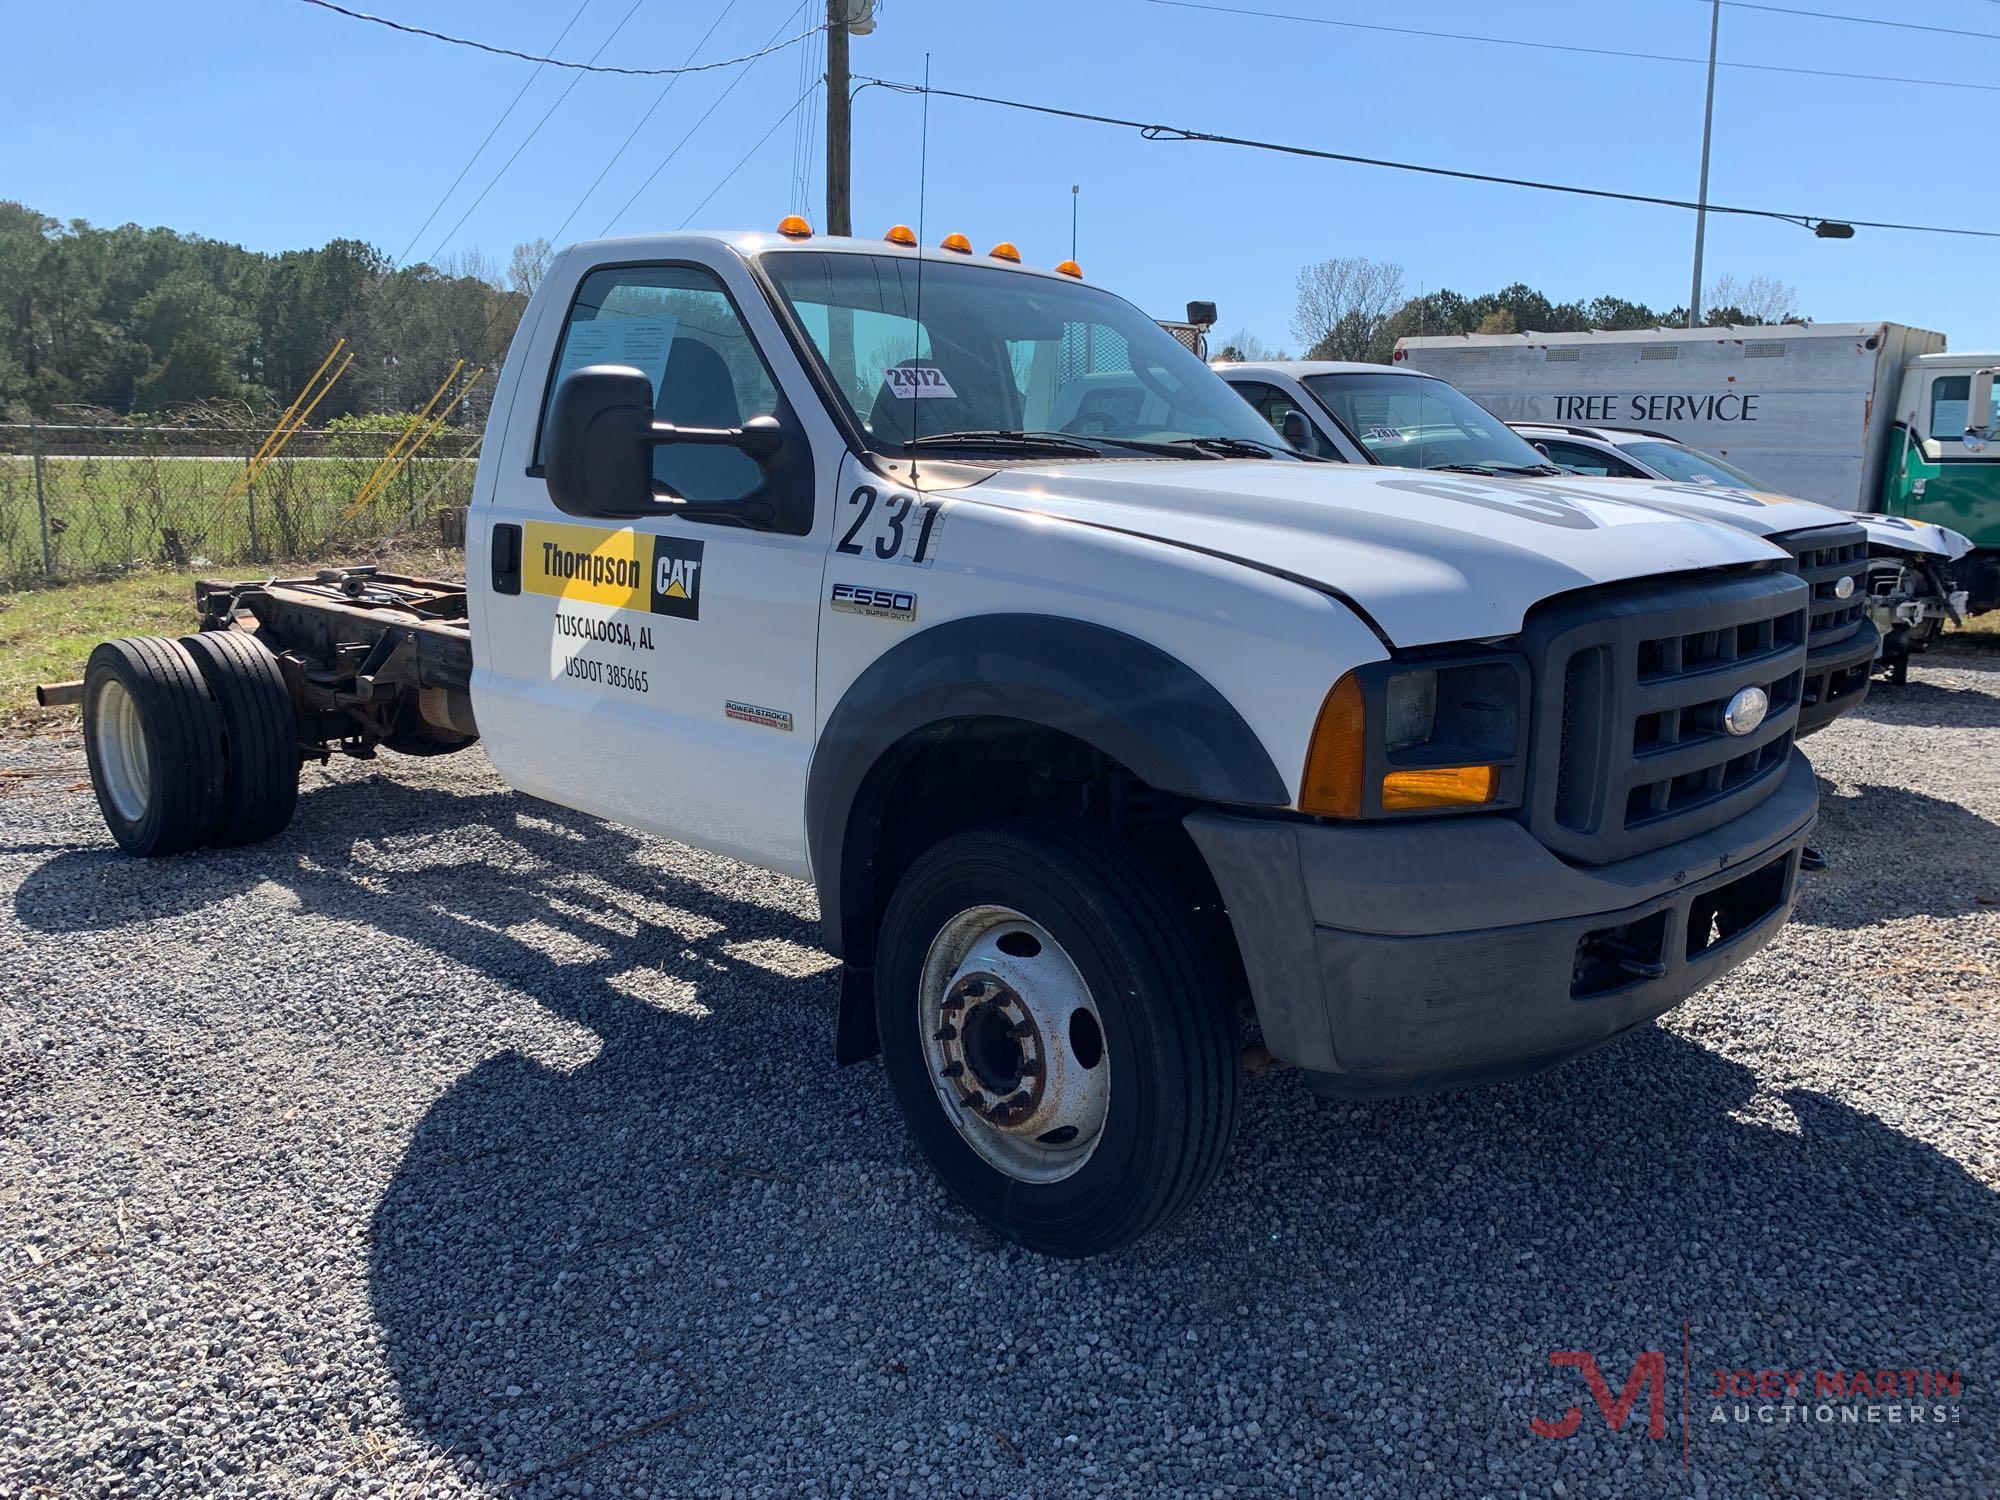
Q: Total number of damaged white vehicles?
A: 1